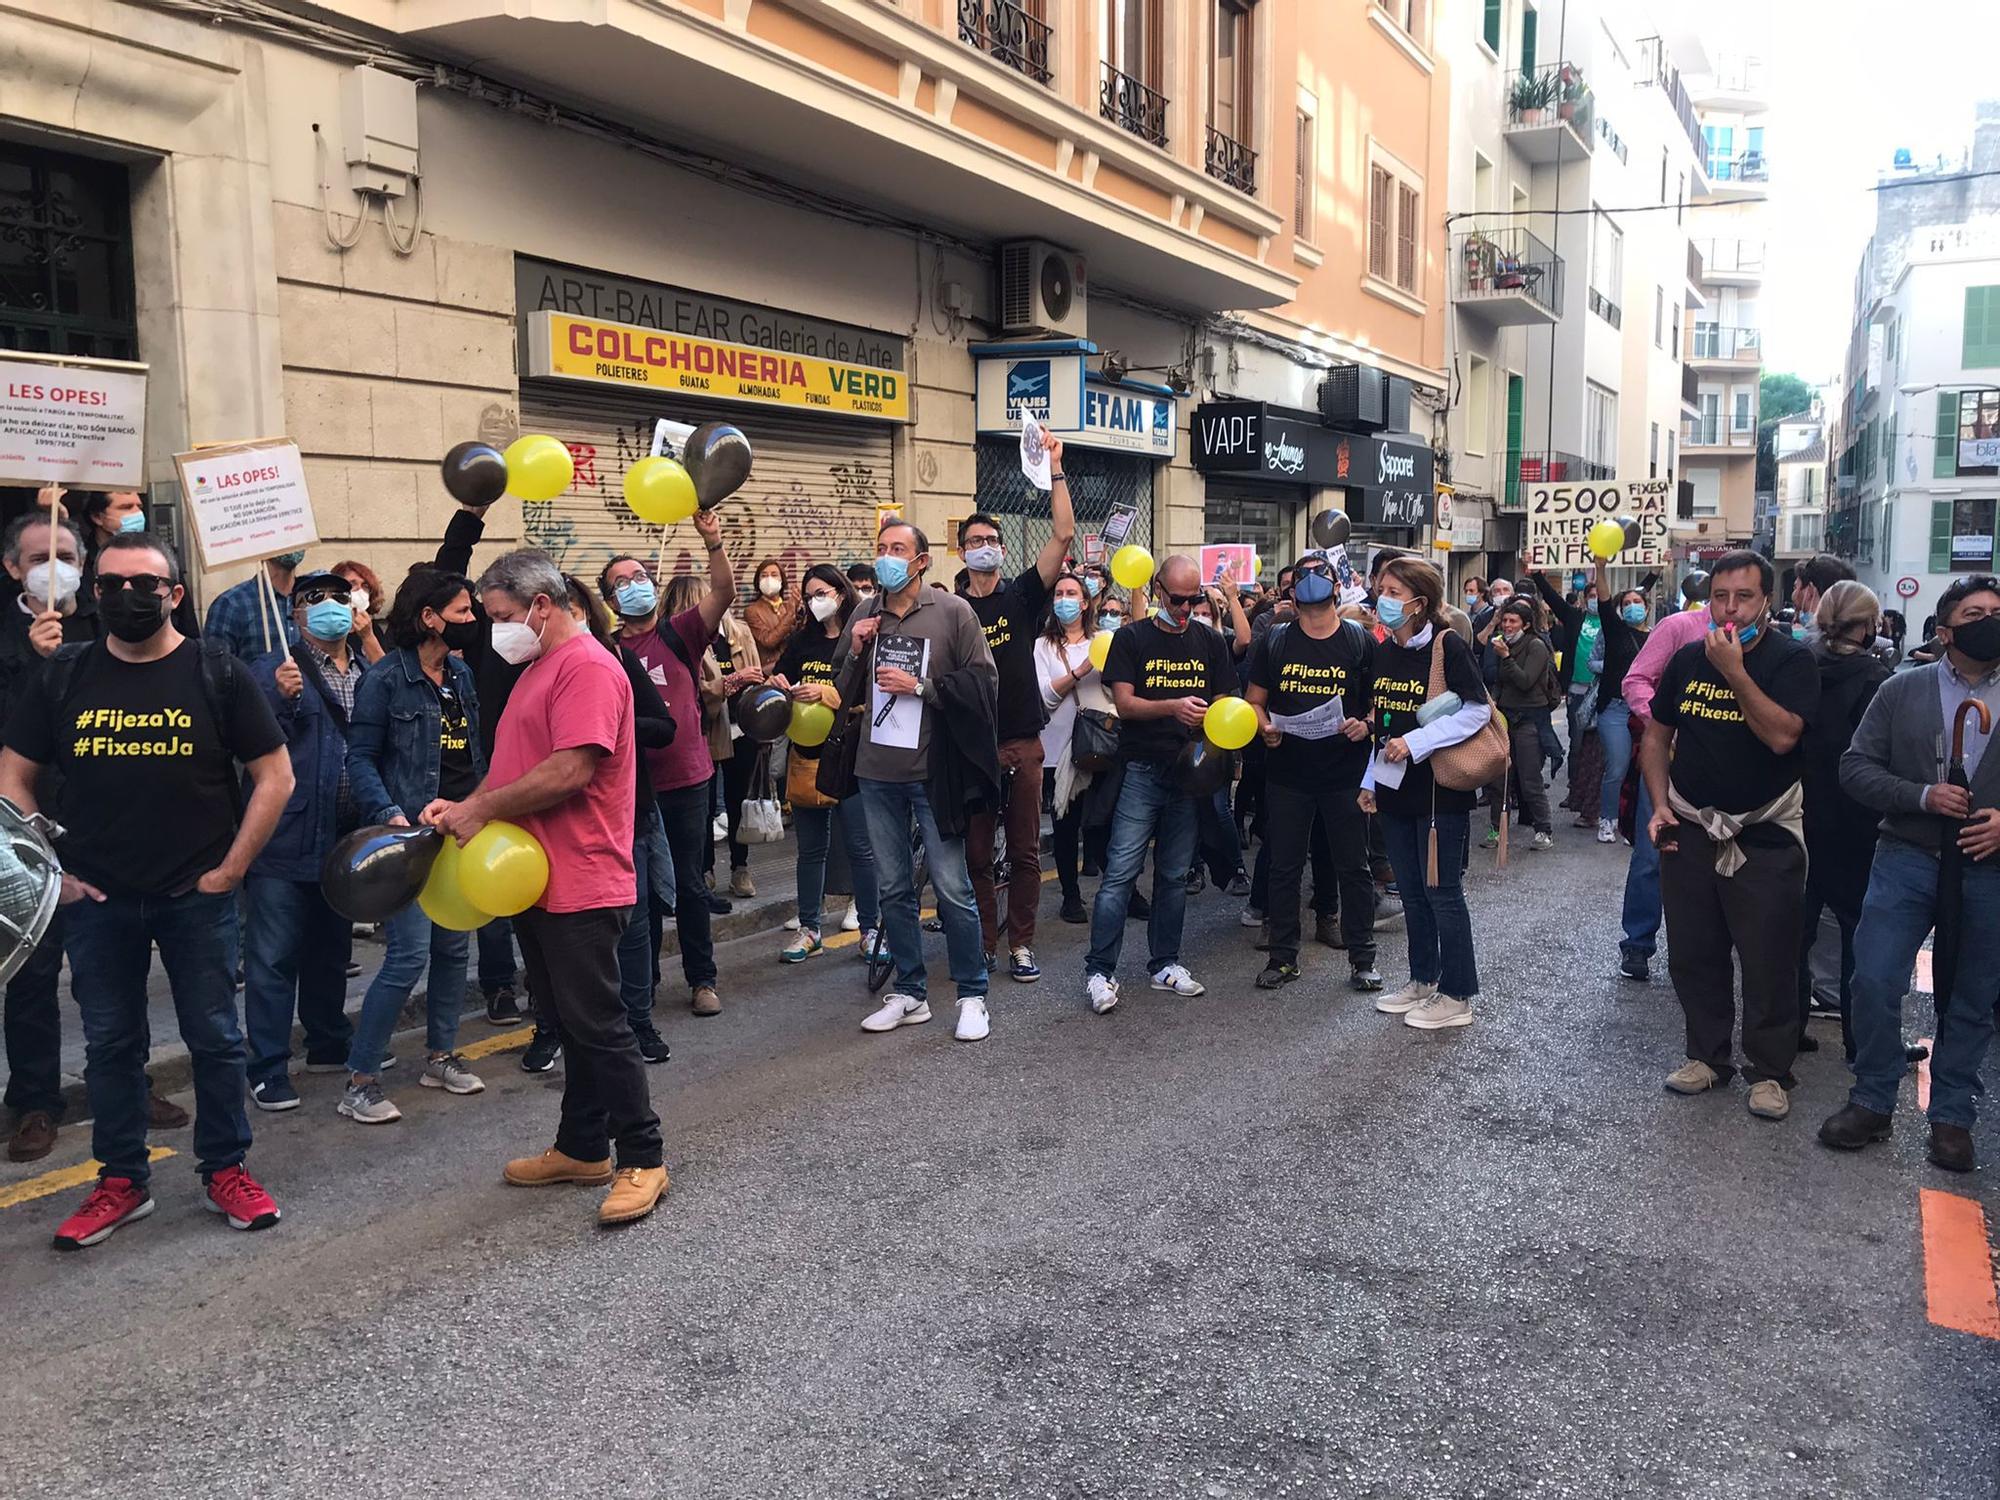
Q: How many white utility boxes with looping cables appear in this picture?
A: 1